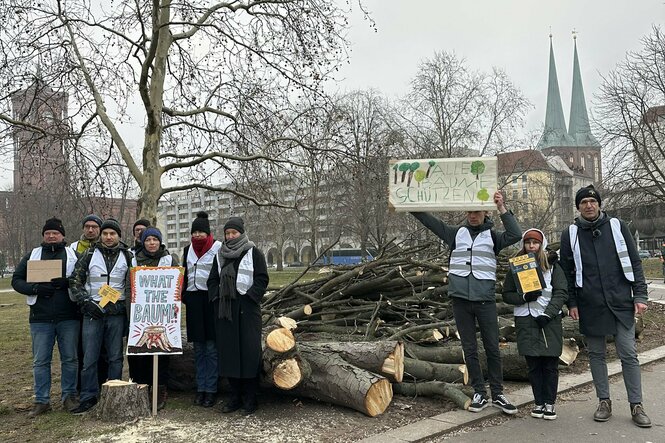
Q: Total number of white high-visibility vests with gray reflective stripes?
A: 10